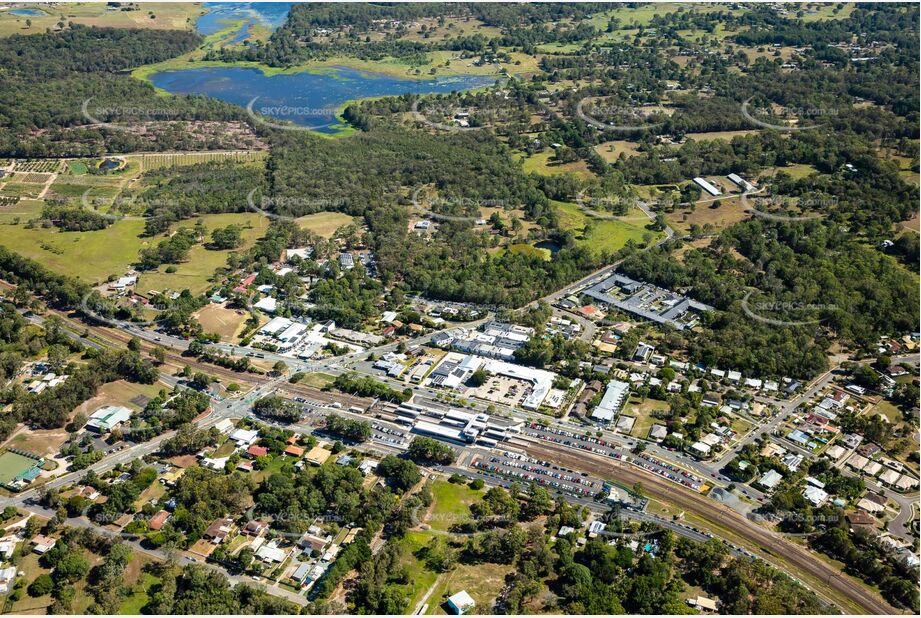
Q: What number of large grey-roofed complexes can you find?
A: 1